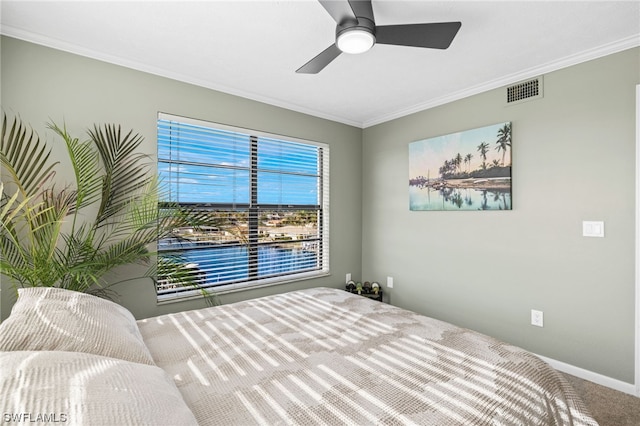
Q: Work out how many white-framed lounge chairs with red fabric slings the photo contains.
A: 0